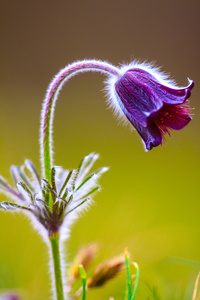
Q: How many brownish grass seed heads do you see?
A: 2